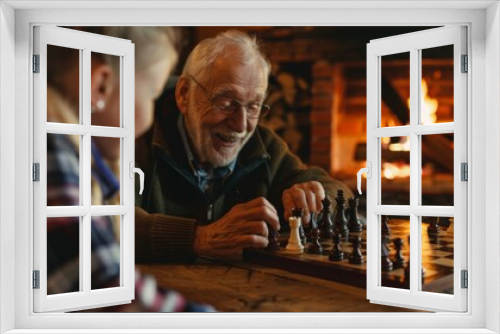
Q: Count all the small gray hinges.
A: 6